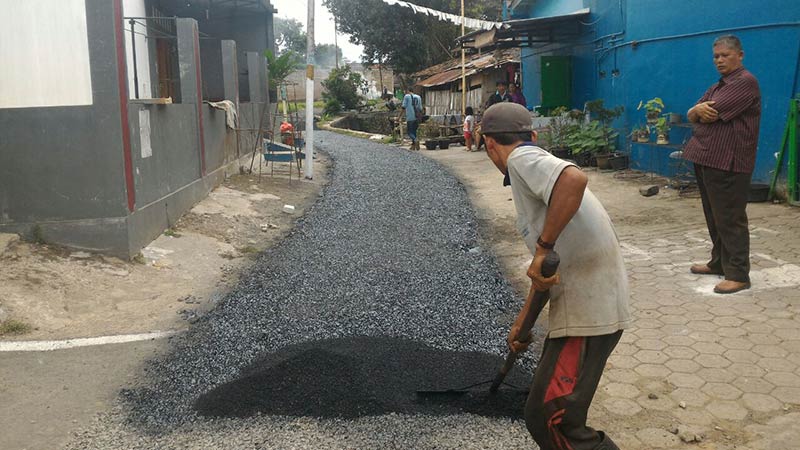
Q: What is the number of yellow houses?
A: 0